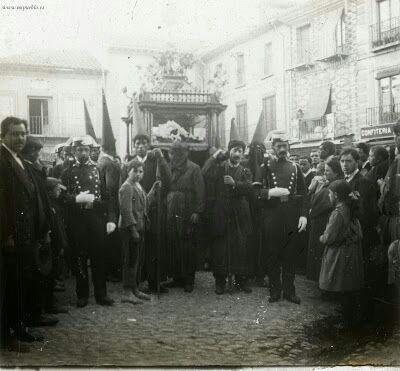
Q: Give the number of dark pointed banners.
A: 4